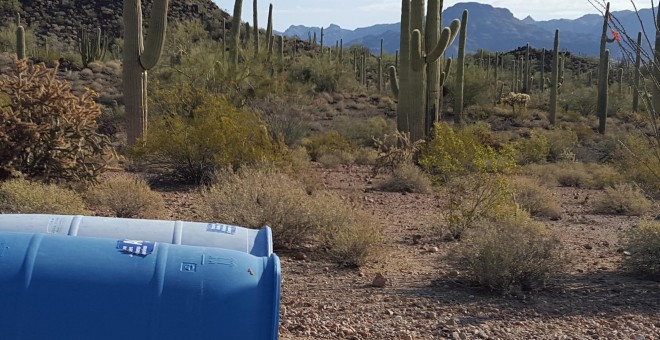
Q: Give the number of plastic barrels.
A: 2